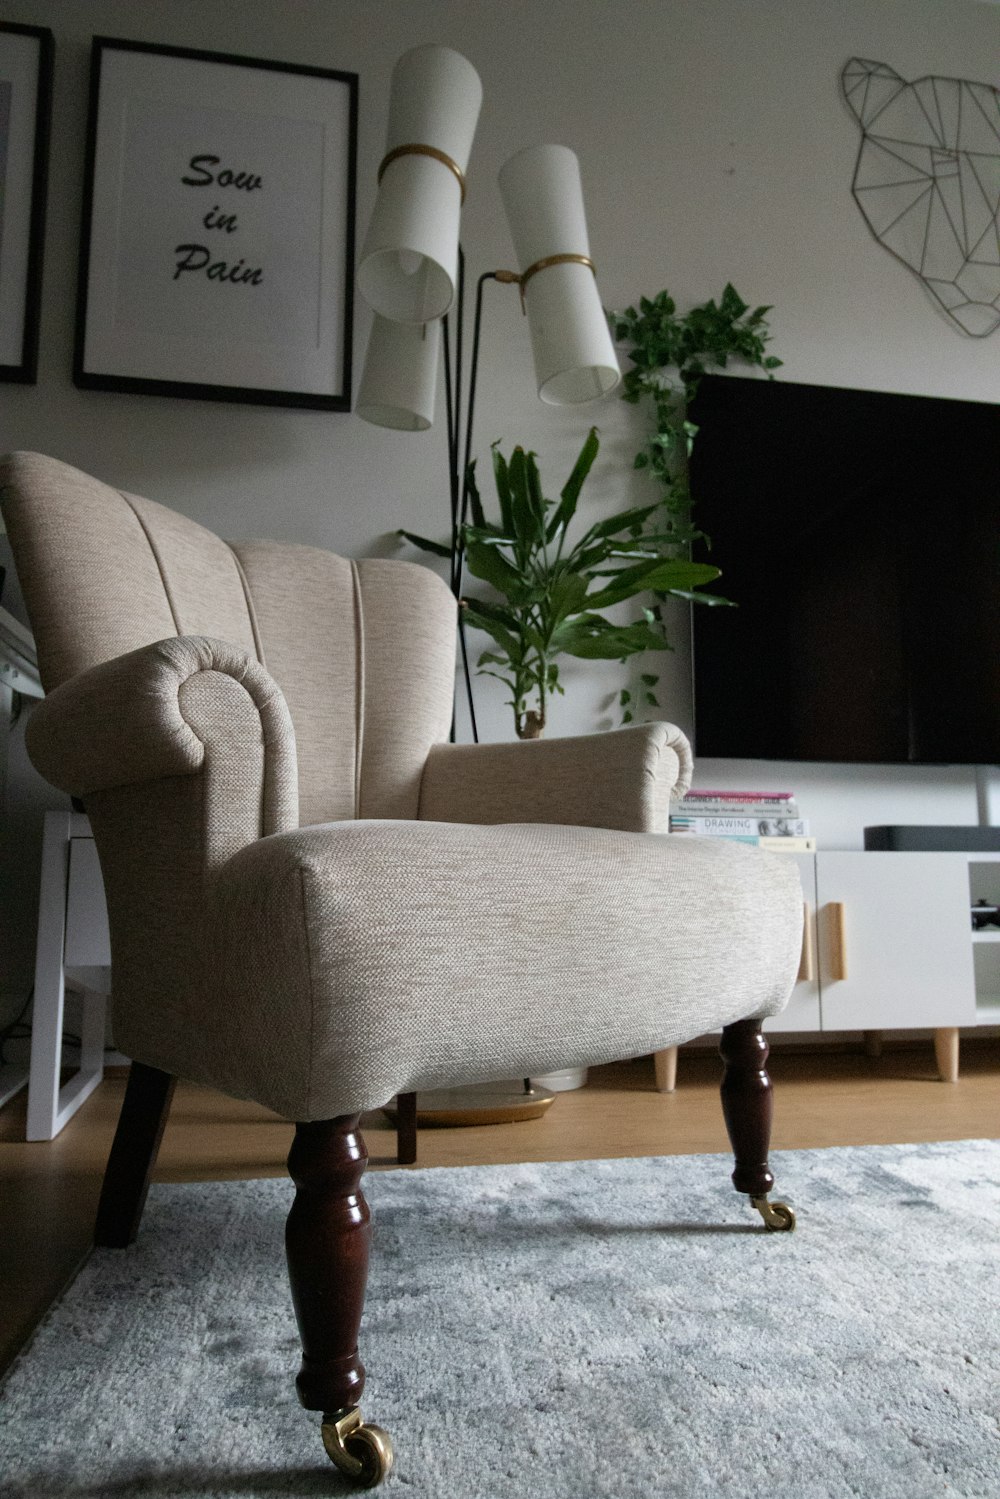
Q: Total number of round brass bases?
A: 1